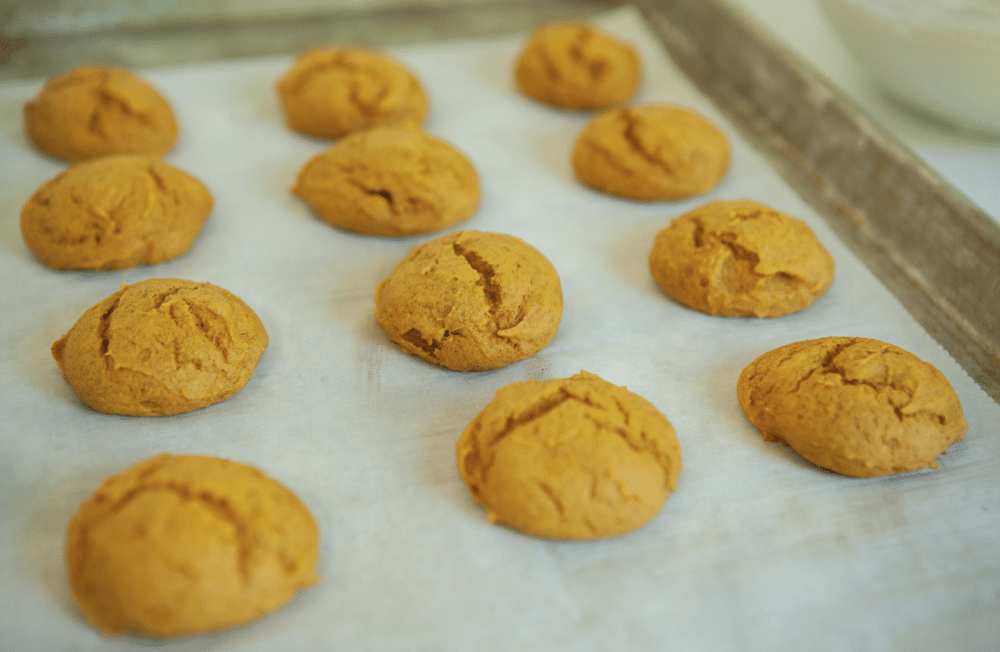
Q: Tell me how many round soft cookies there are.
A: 12